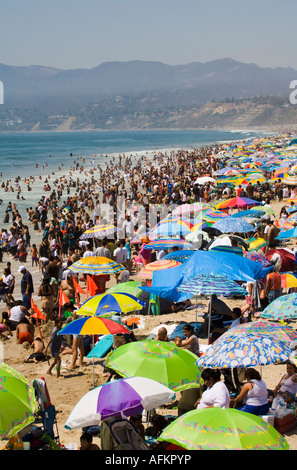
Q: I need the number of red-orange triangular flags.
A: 4